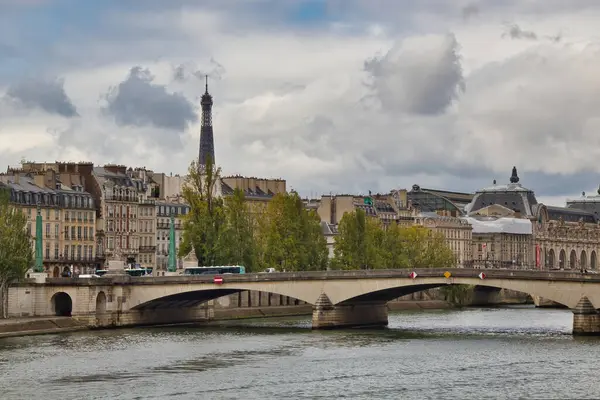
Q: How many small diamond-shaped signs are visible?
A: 3